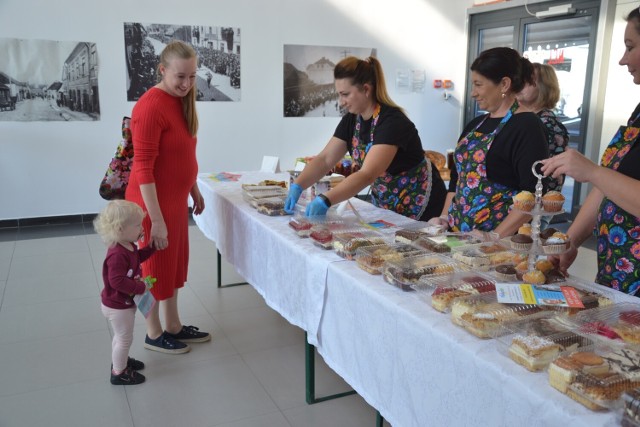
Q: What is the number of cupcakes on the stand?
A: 13